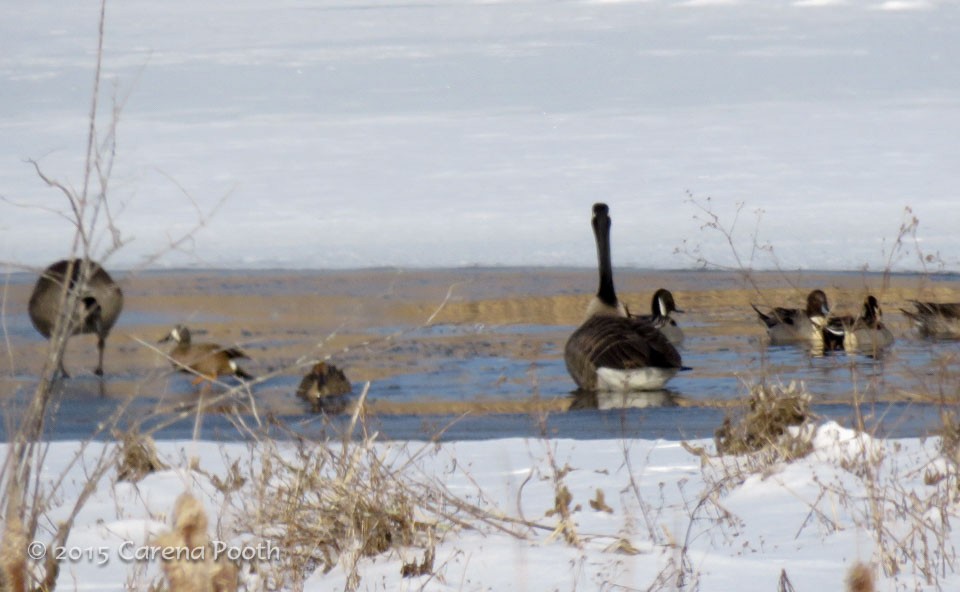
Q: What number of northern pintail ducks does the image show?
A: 4